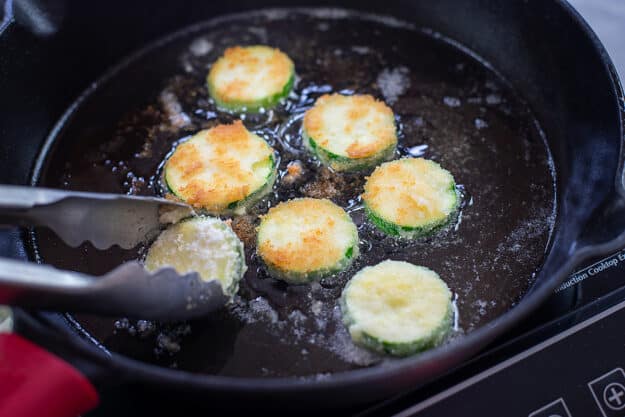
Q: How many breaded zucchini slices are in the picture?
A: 7